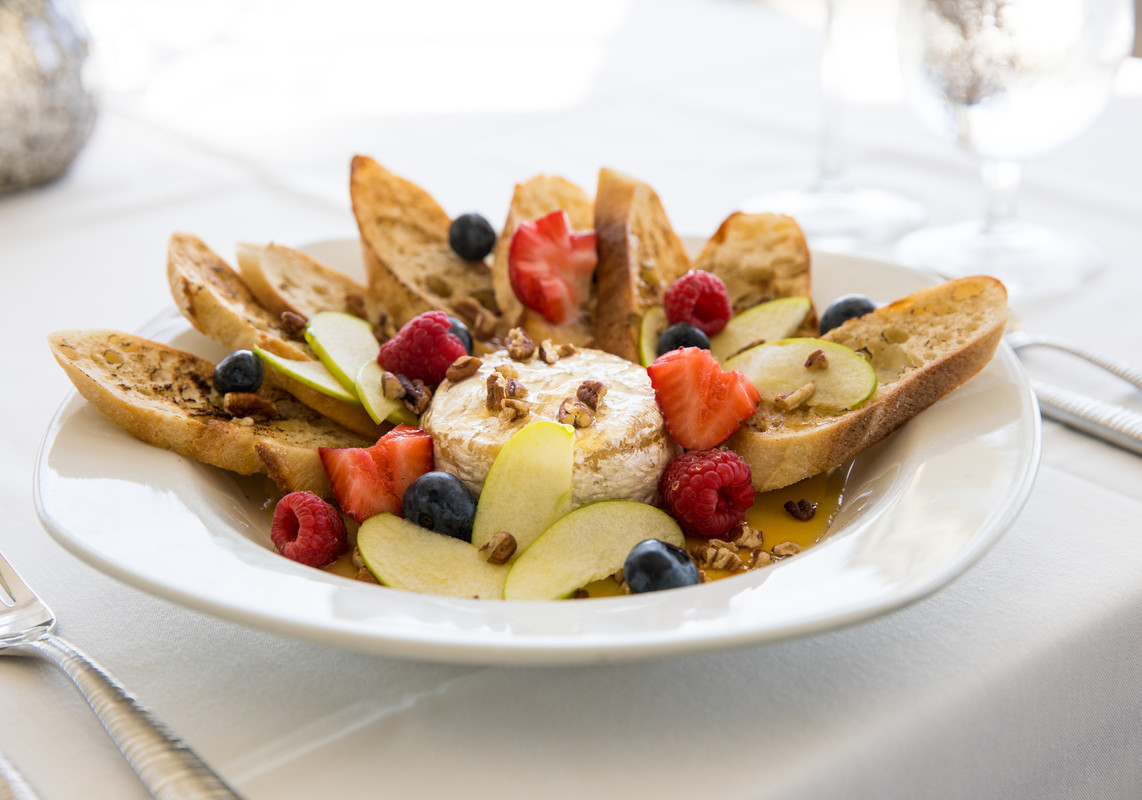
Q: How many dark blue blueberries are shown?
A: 7